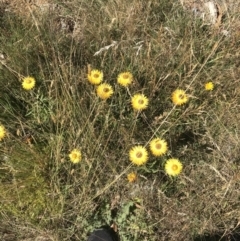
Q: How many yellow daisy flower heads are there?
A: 13